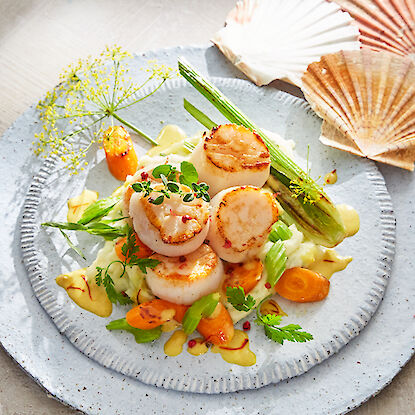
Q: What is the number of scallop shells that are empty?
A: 3